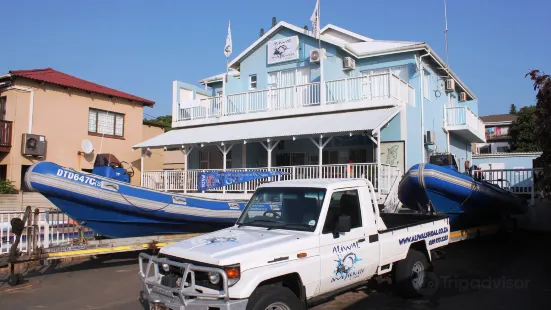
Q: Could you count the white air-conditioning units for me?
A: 5